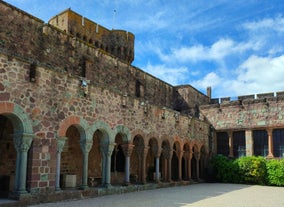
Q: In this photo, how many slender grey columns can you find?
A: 3